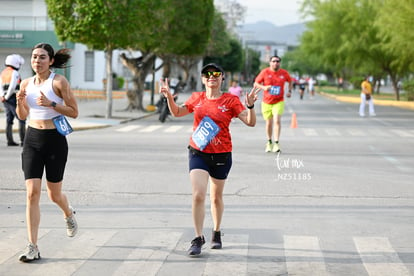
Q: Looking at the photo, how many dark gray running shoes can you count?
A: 2